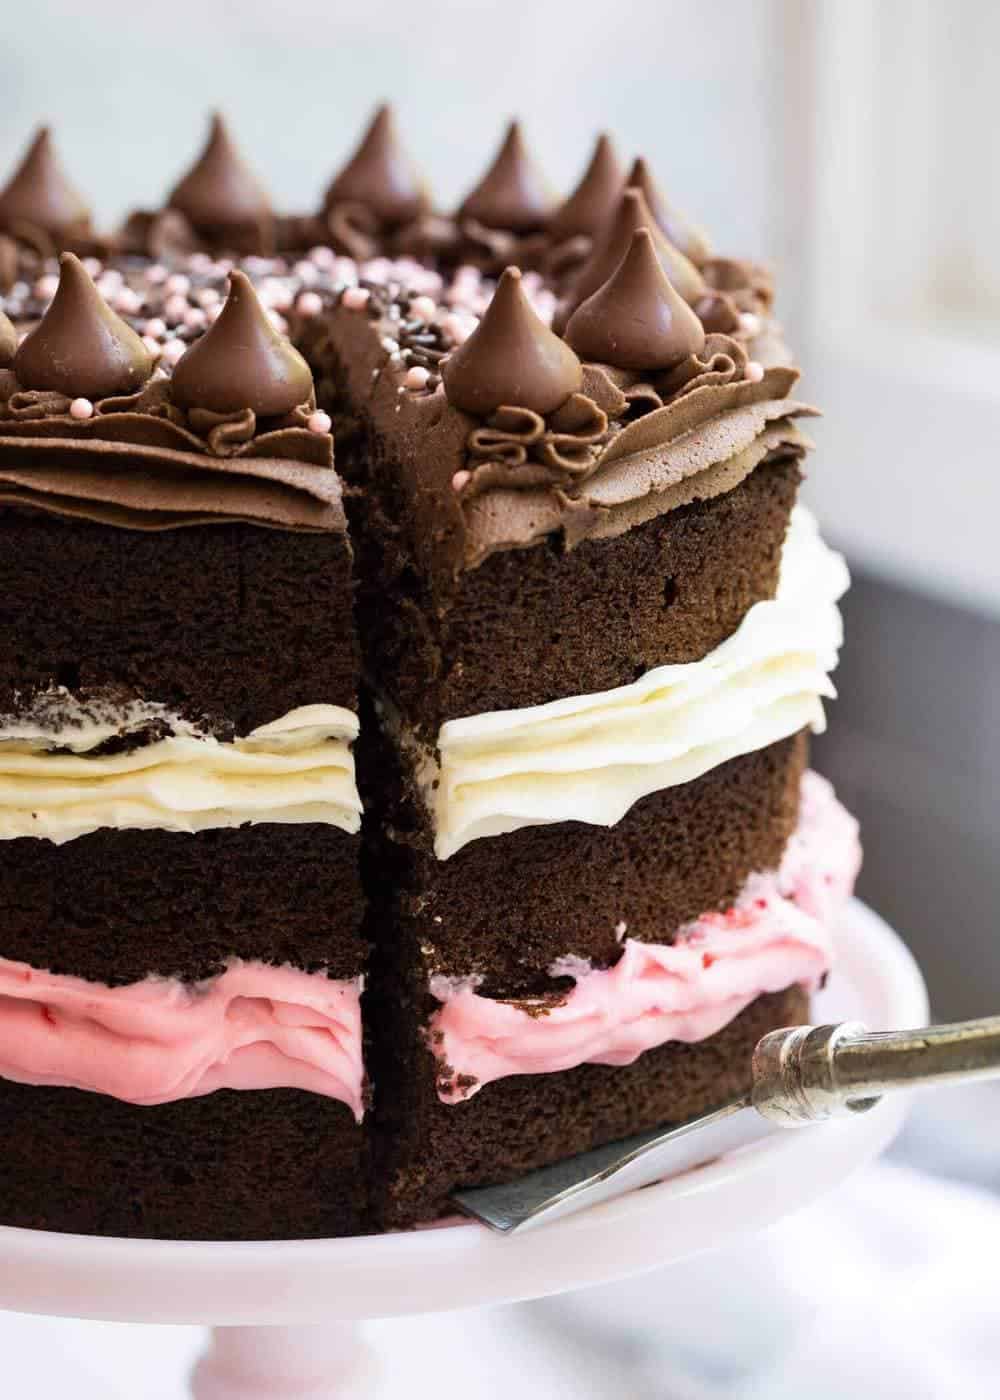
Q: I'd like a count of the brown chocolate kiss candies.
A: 12